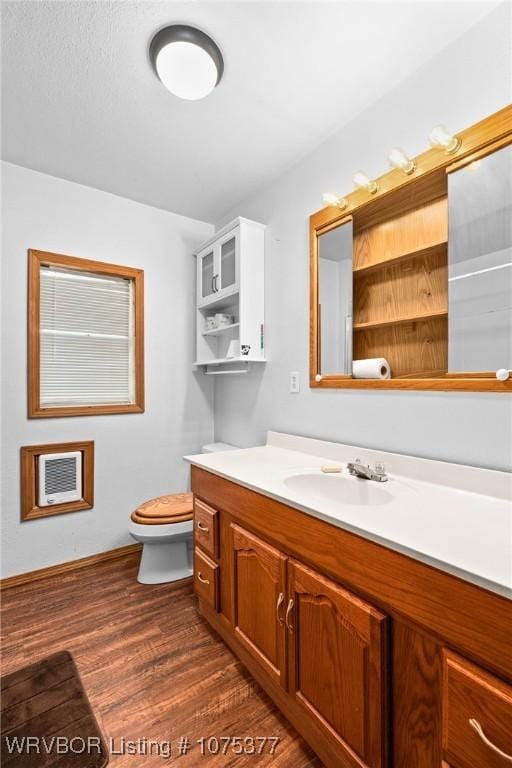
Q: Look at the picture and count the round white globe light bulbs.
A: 4